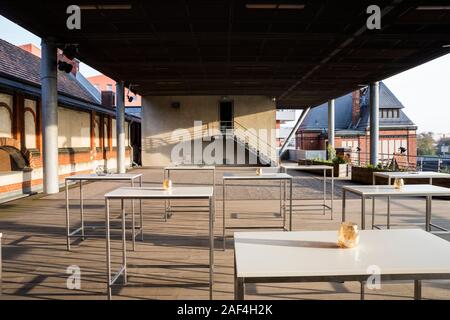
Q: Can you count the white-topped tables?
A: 8